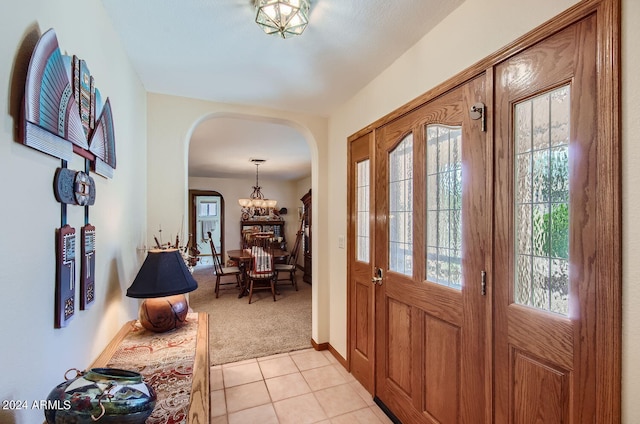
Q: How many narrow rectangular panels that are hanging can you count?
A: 2